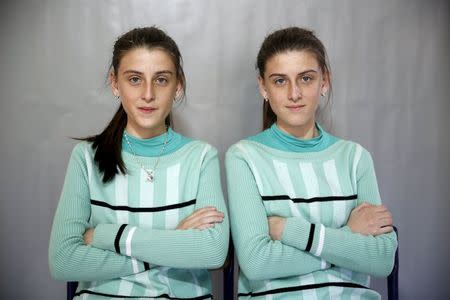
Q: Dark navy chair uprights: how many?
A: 3